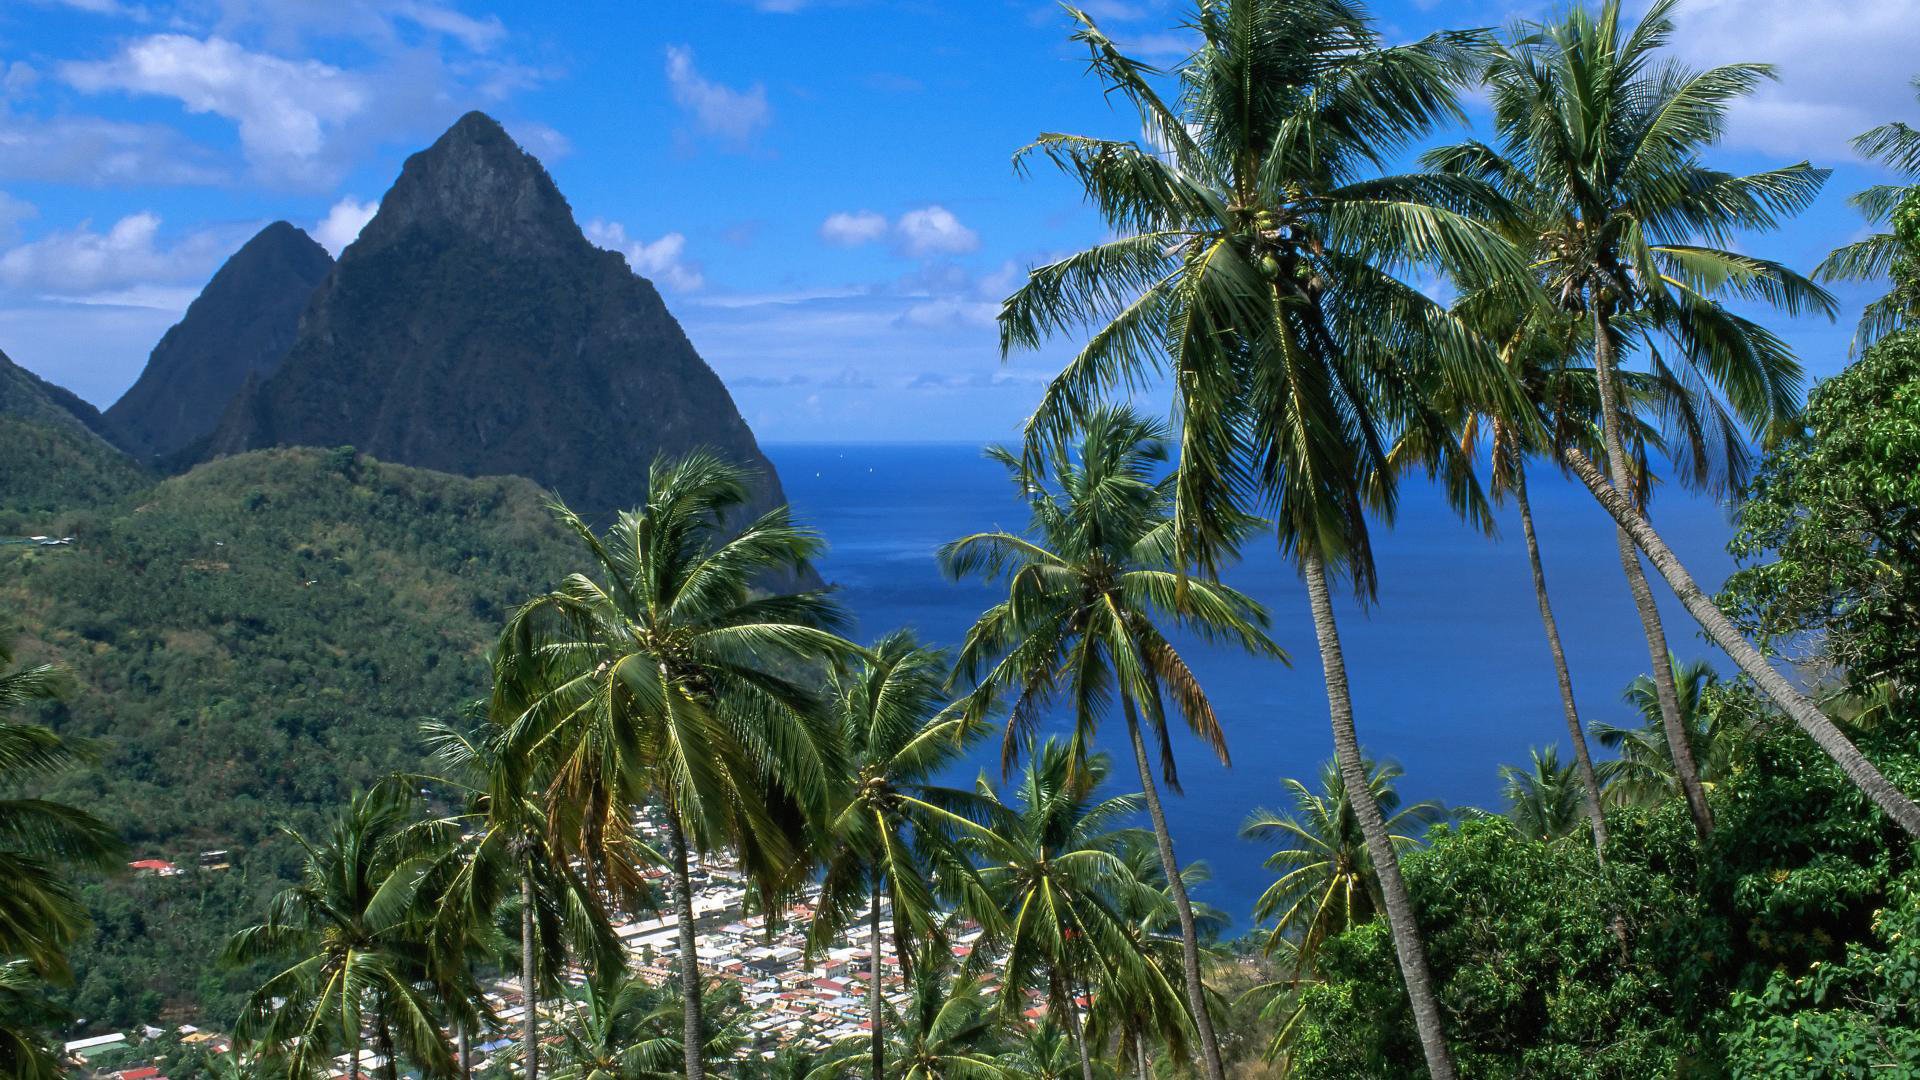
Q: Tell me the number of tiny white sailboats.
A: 3